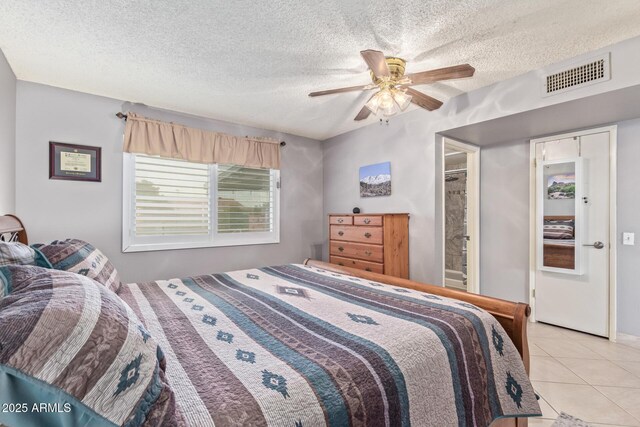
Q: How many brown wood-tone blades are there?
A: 5